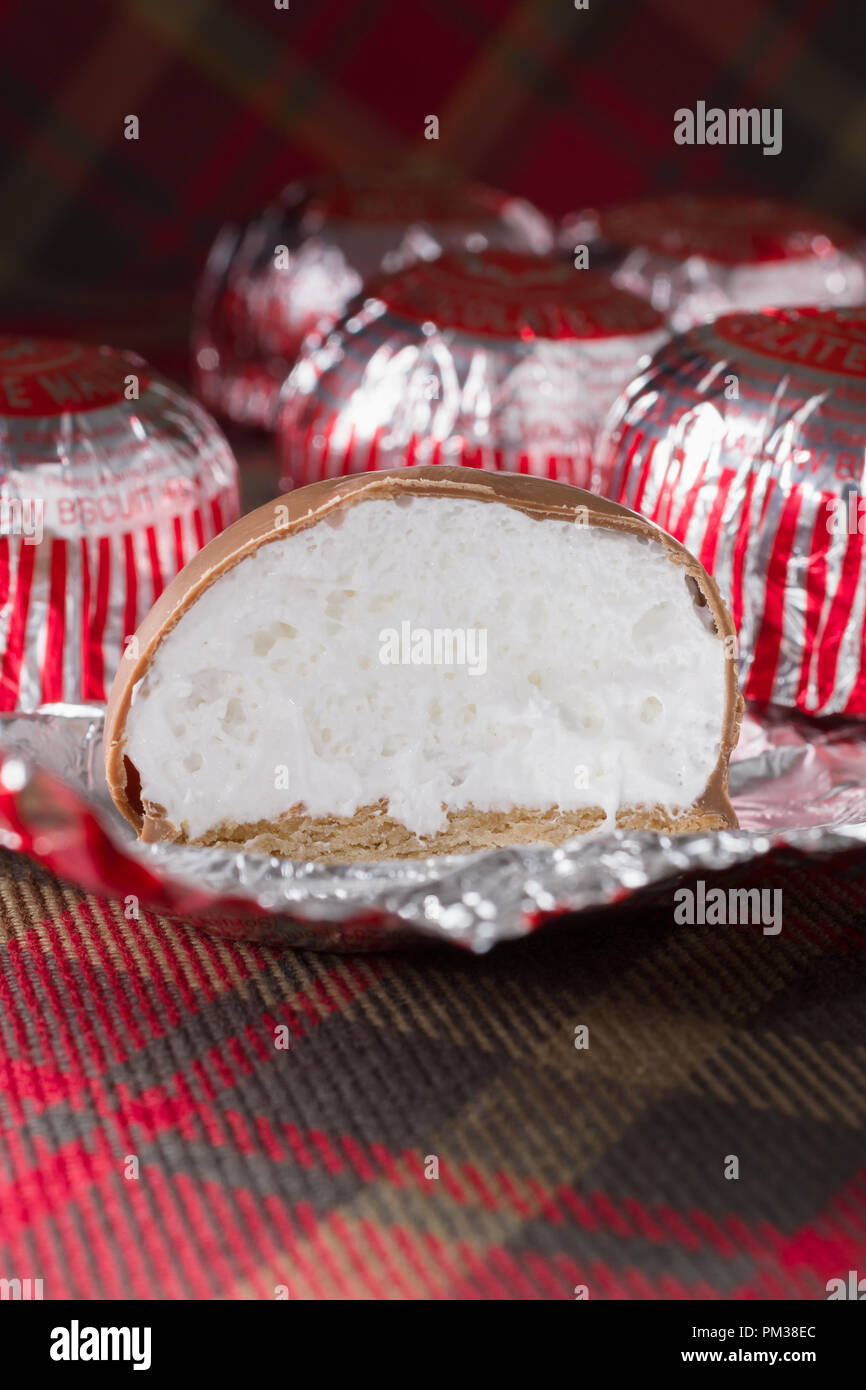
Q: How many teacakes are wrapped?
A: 5